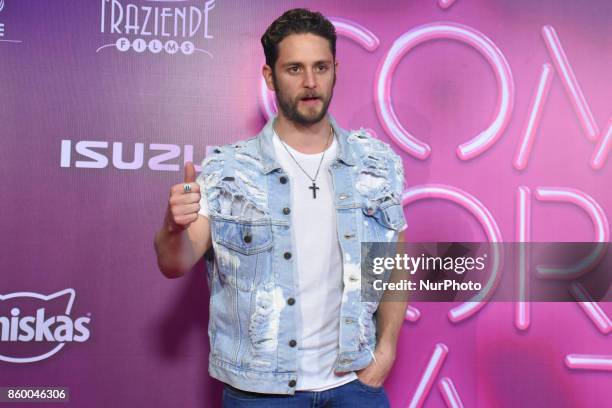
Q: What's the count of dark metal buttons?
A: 7